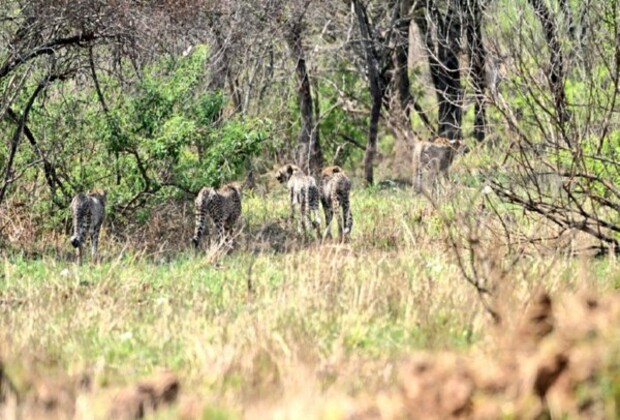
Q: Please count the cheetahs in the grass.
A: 5